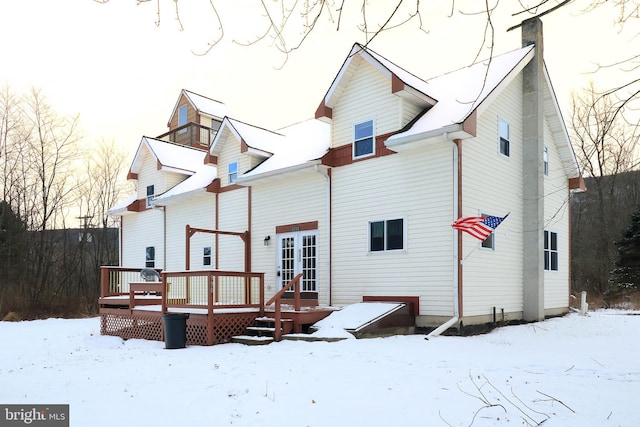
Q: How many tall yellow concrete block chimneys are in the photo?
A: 0